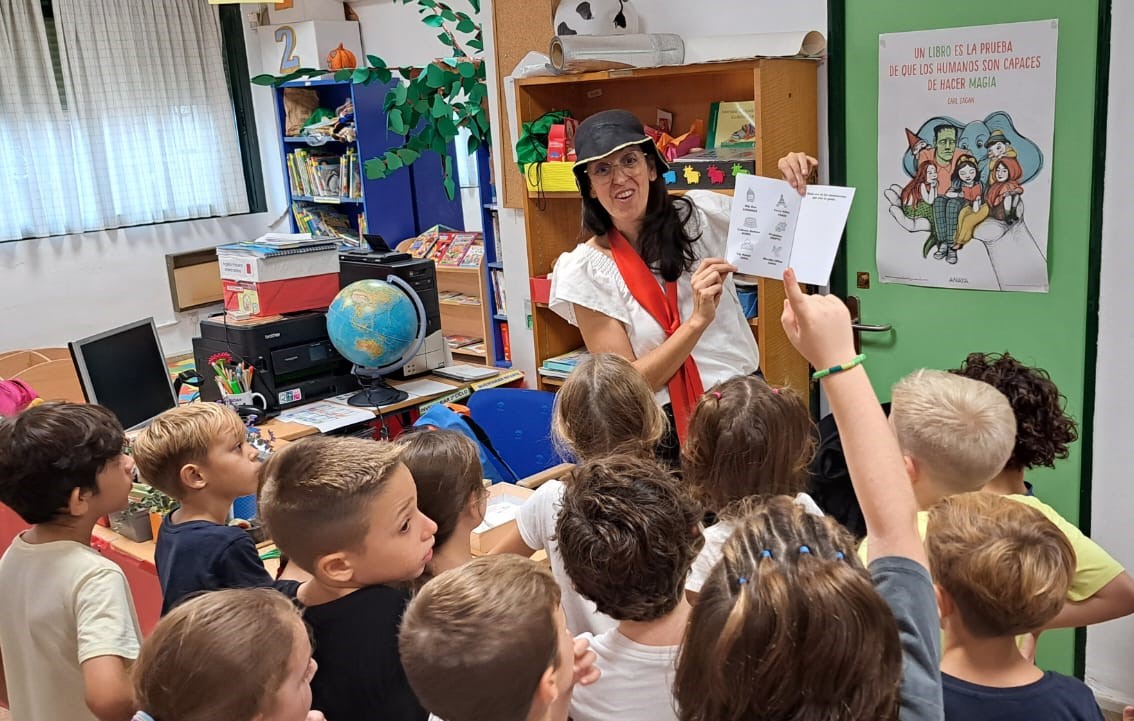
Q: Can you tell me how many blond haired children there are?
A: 2